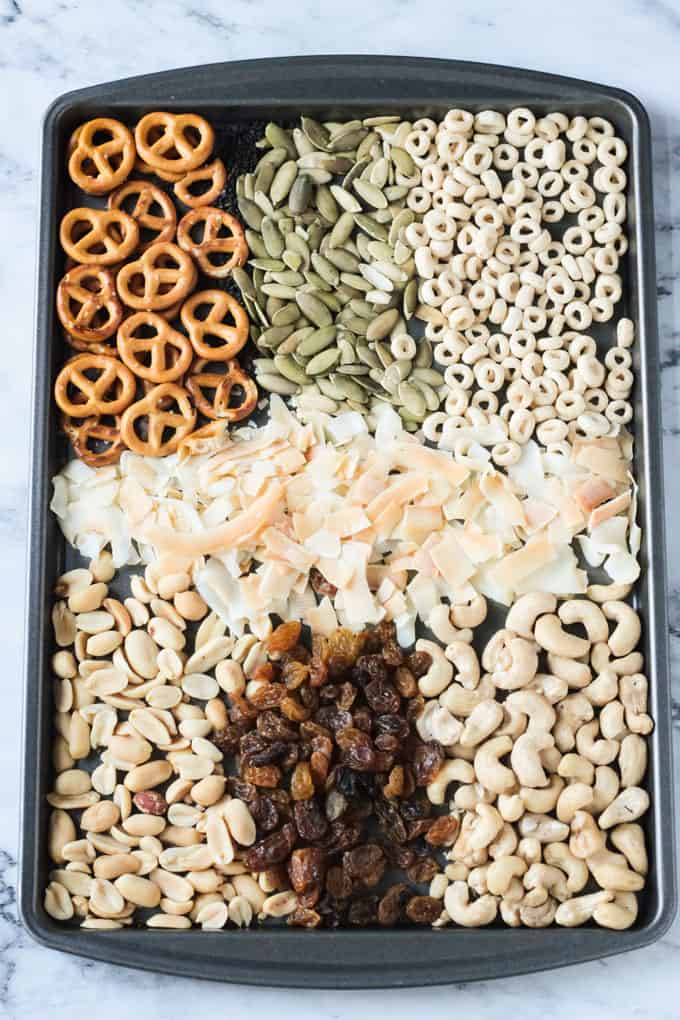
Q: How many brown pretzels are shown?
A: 14